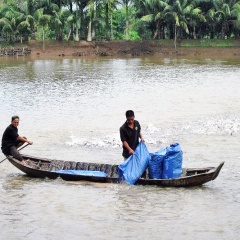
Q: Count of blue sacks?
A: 3